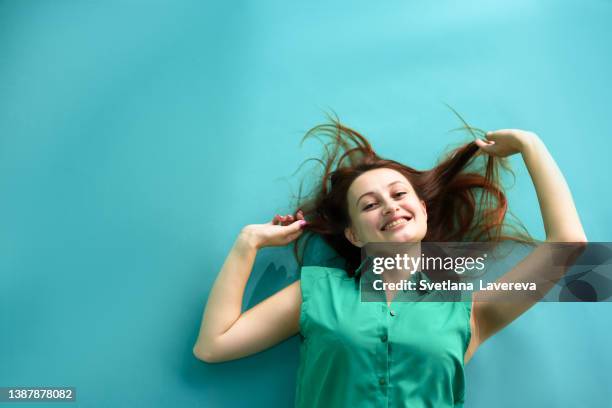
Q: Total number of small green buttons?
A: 3